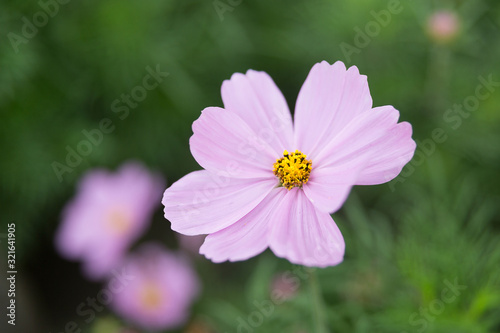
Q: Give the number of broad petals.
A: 8